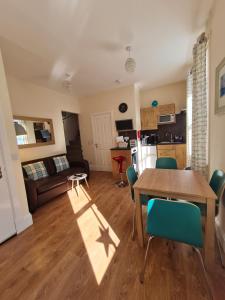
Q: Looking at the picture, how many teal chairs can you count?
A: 4